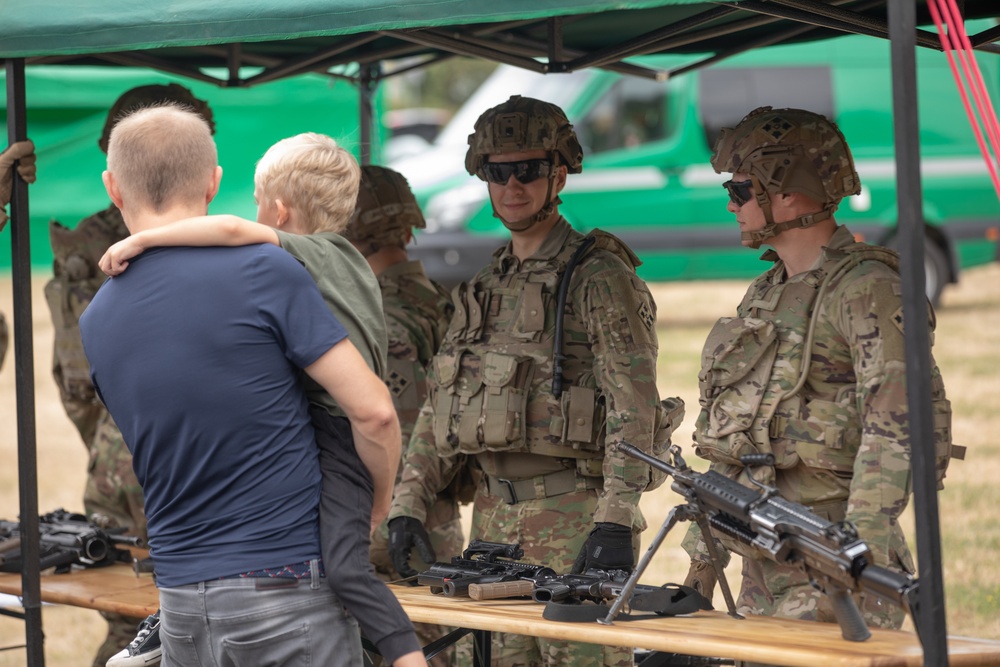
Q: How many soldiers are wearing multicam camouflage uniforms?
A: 4